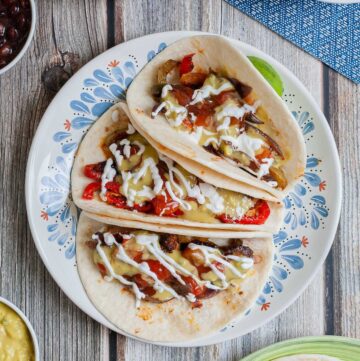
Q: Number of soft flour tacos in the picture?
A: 3